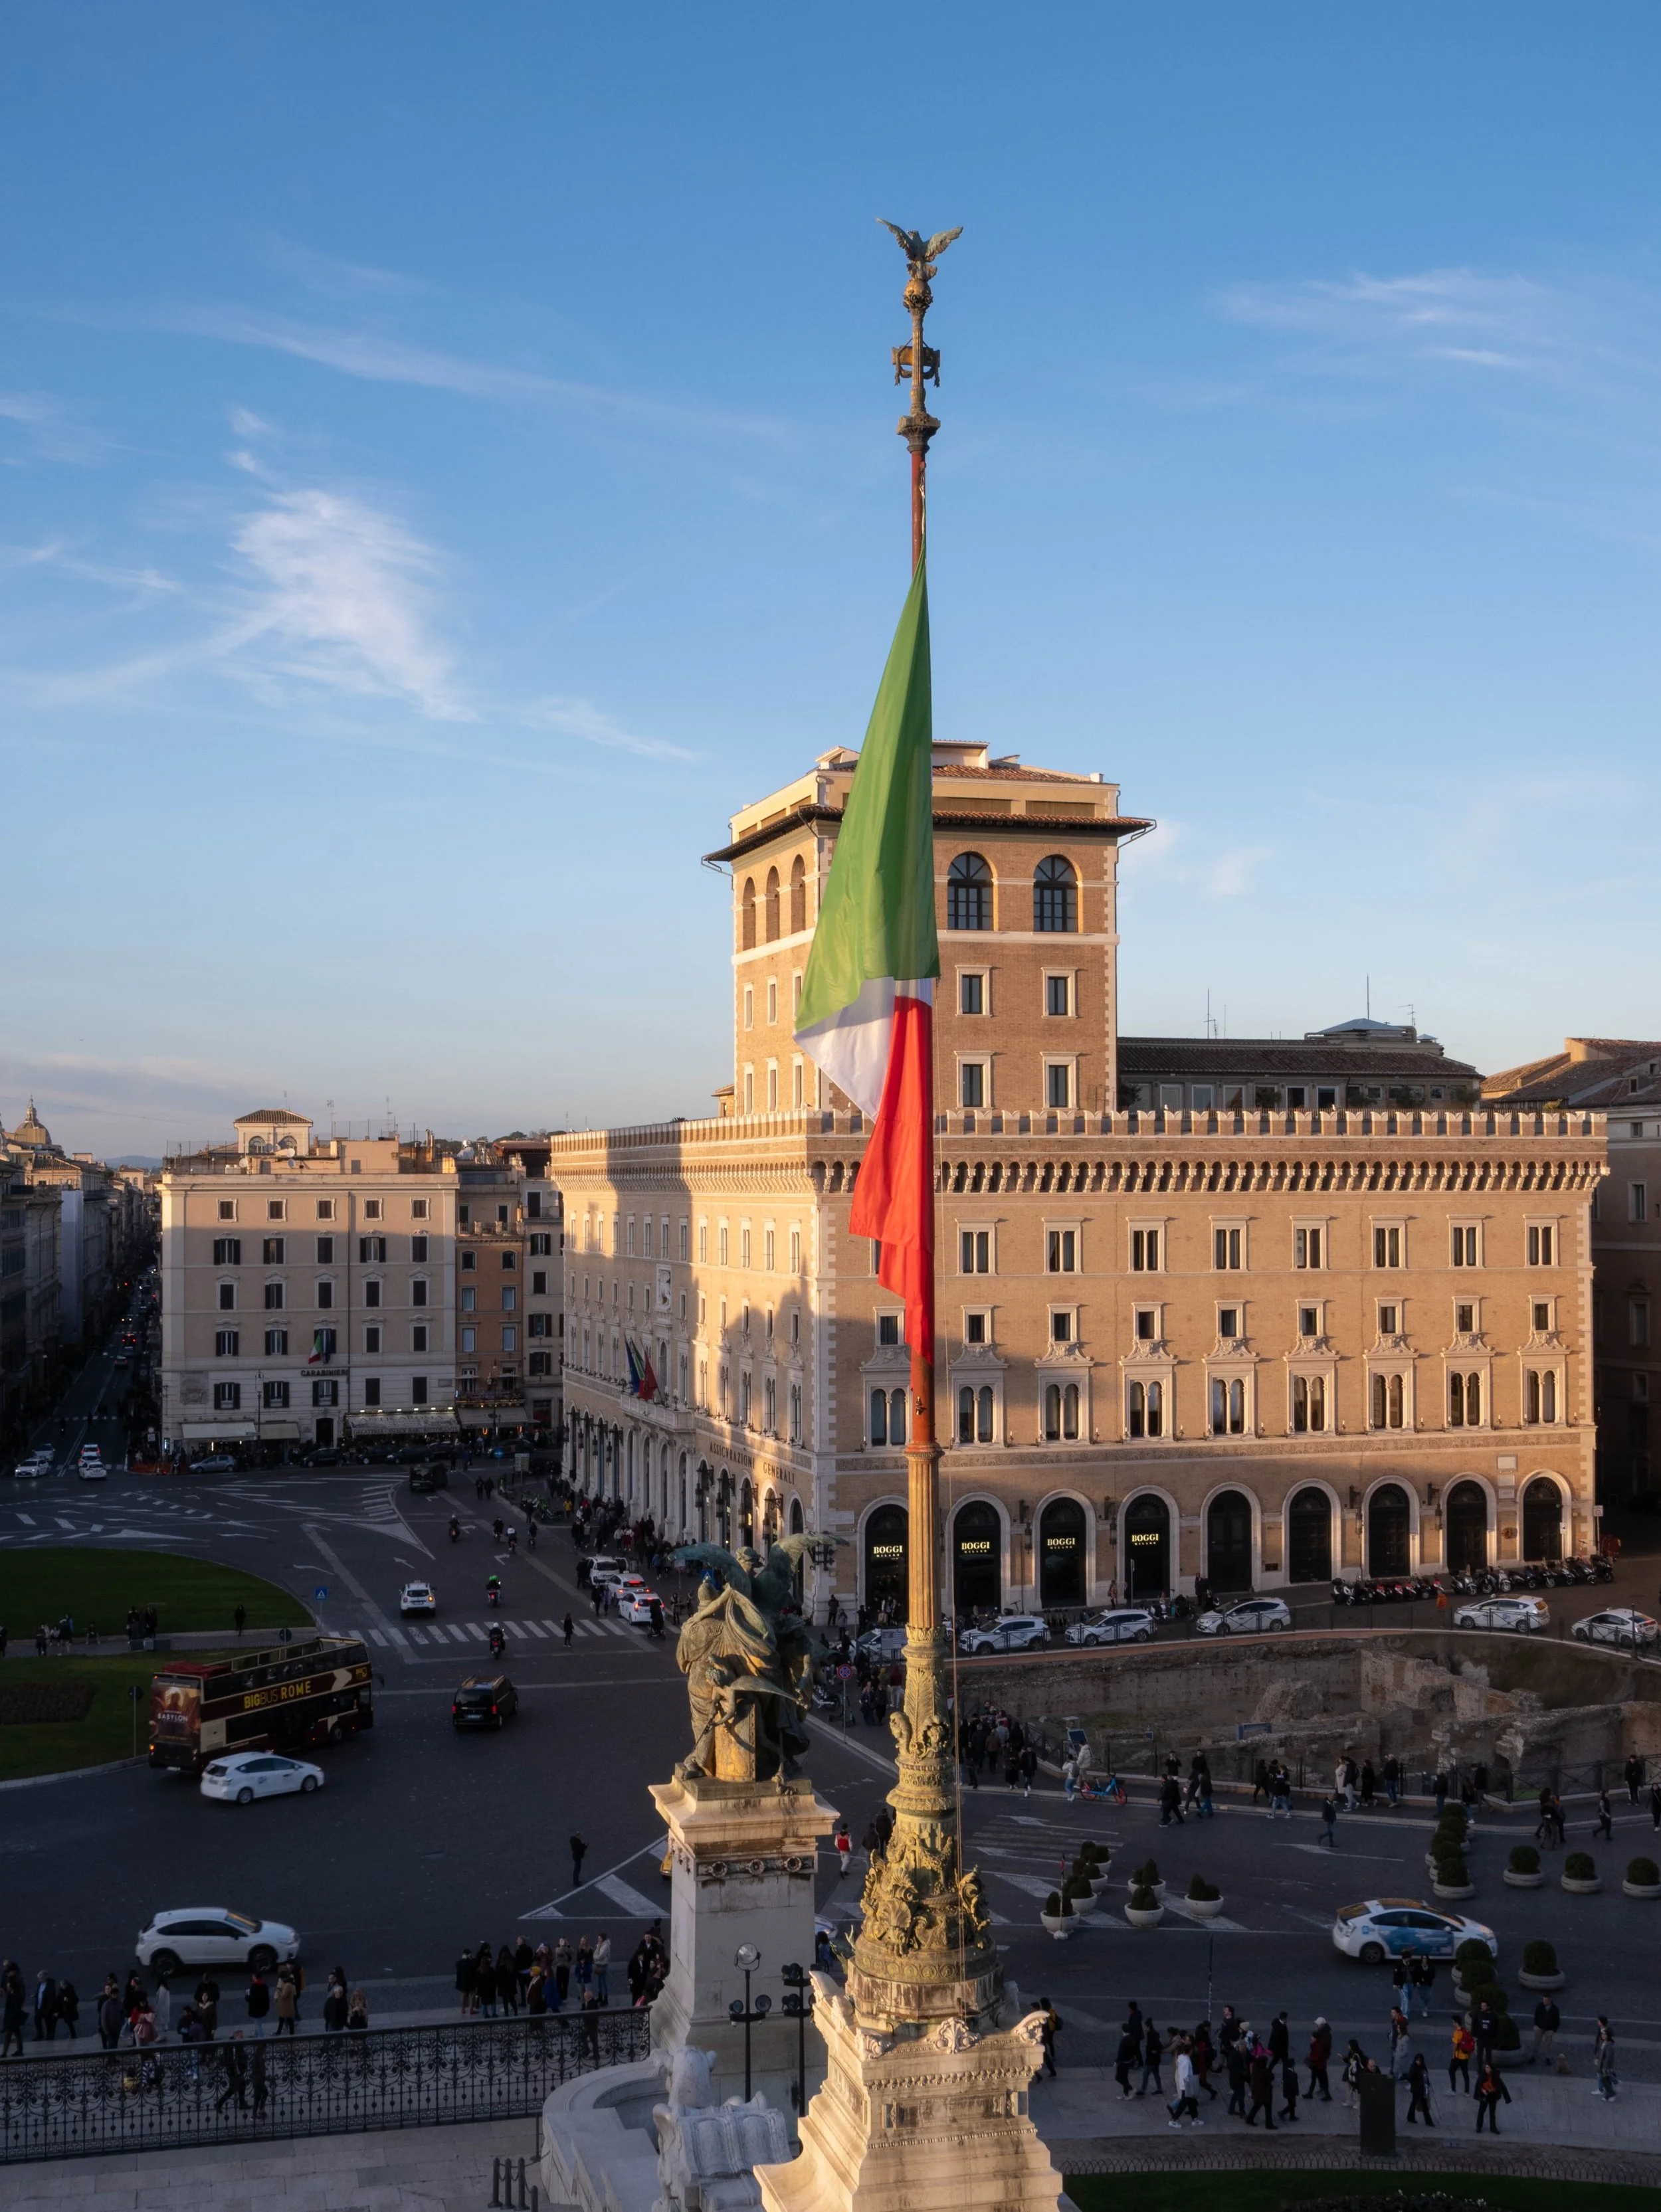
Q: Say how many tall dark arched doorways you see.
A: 9